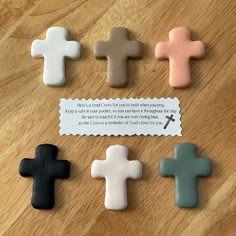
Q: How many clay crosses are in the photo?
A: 6